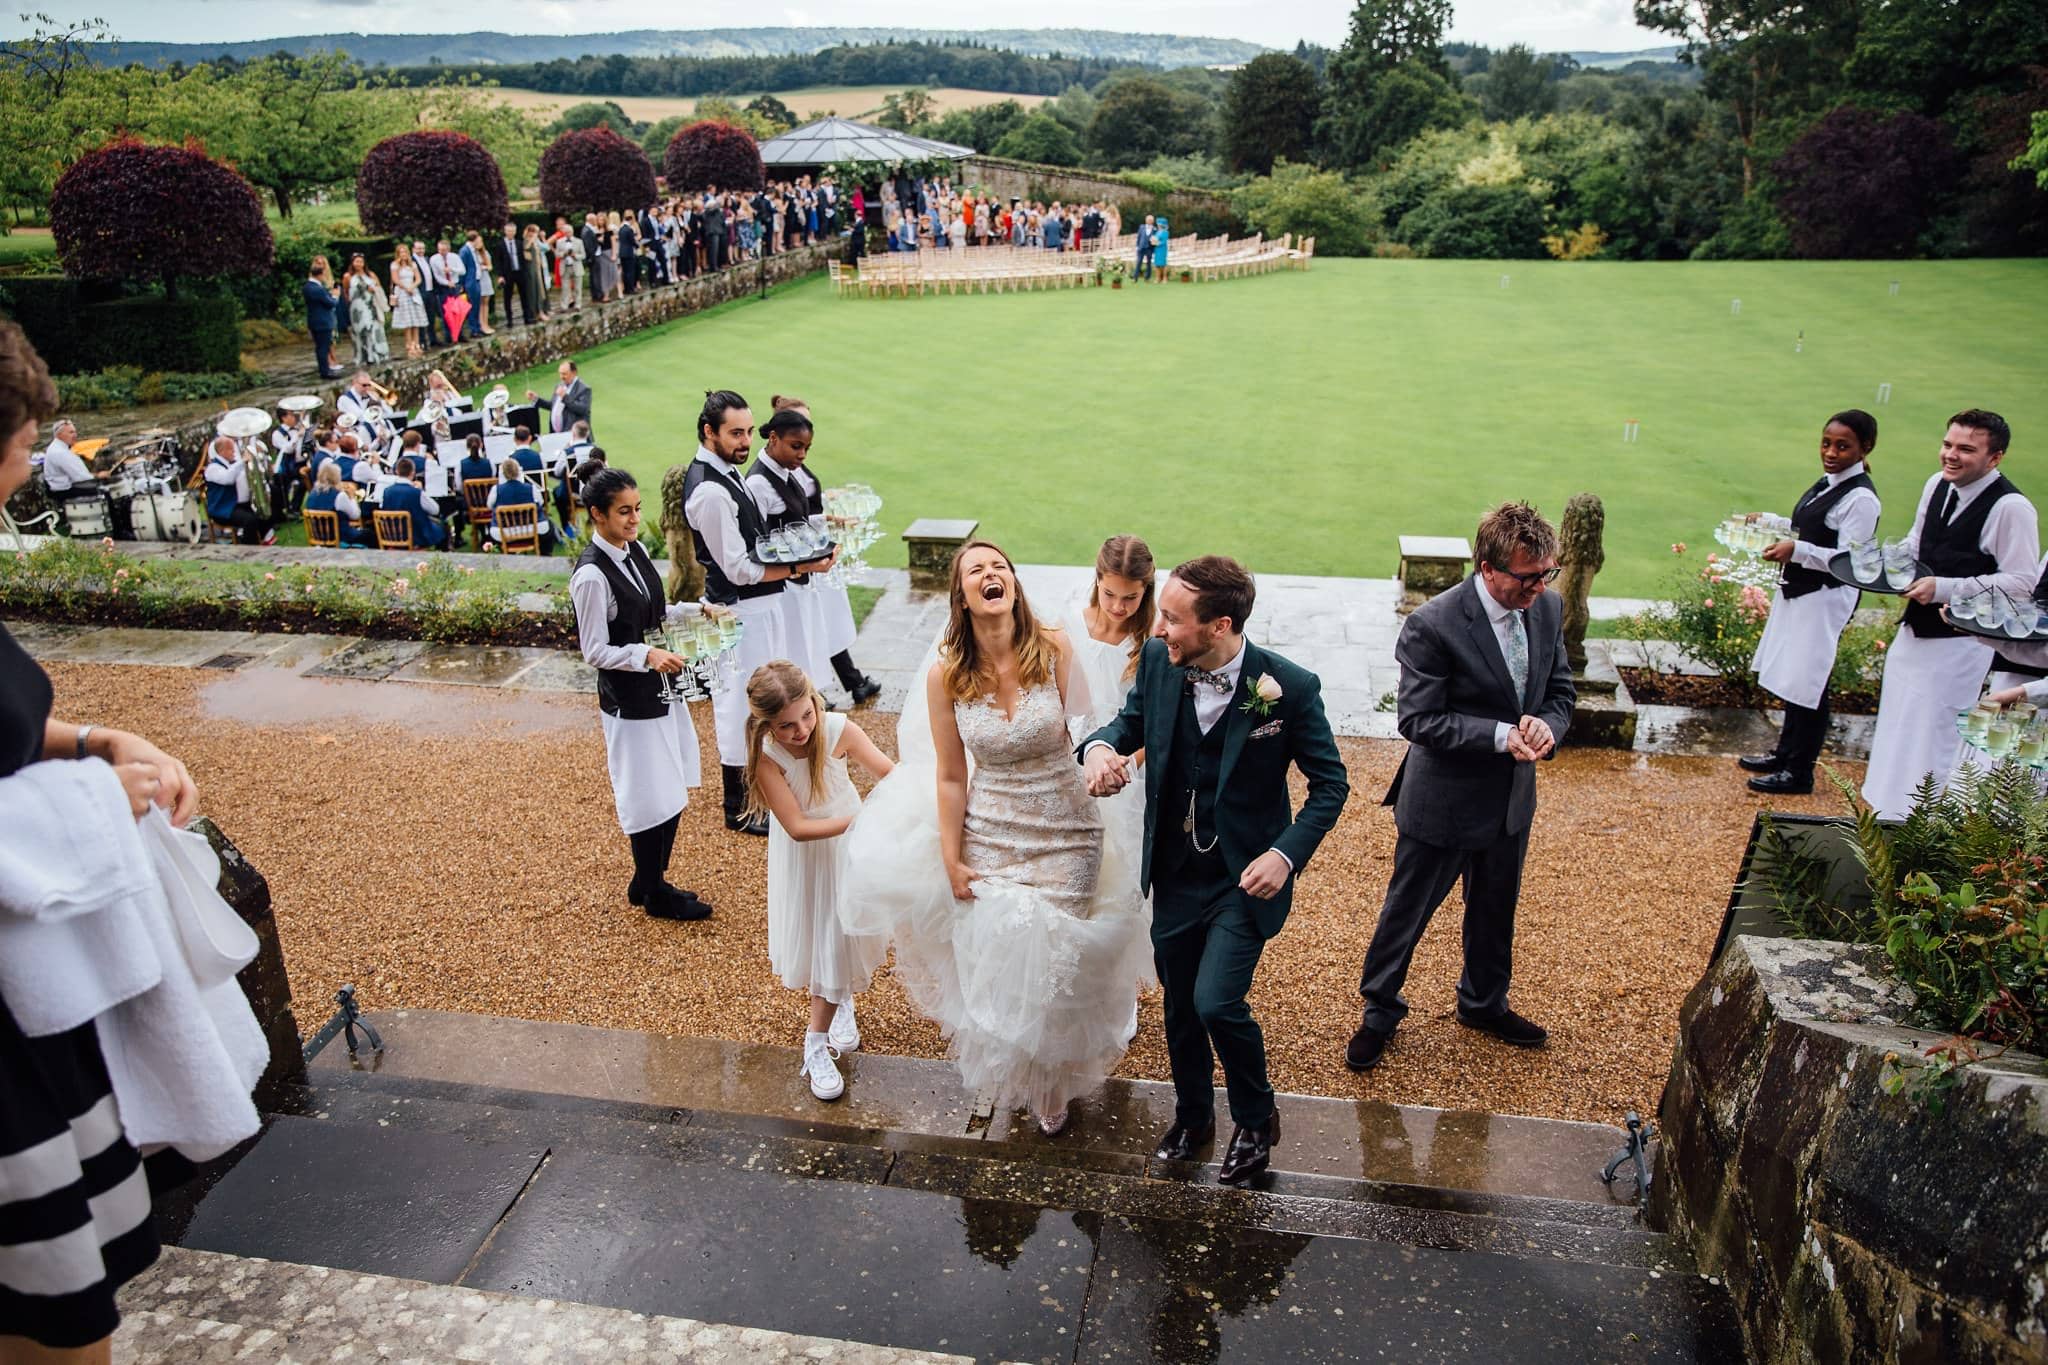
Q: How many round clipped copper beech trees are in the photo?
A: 4